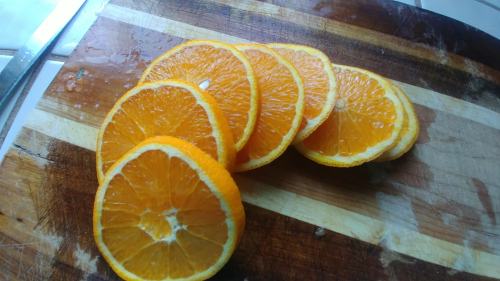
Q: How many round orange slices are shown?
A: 7